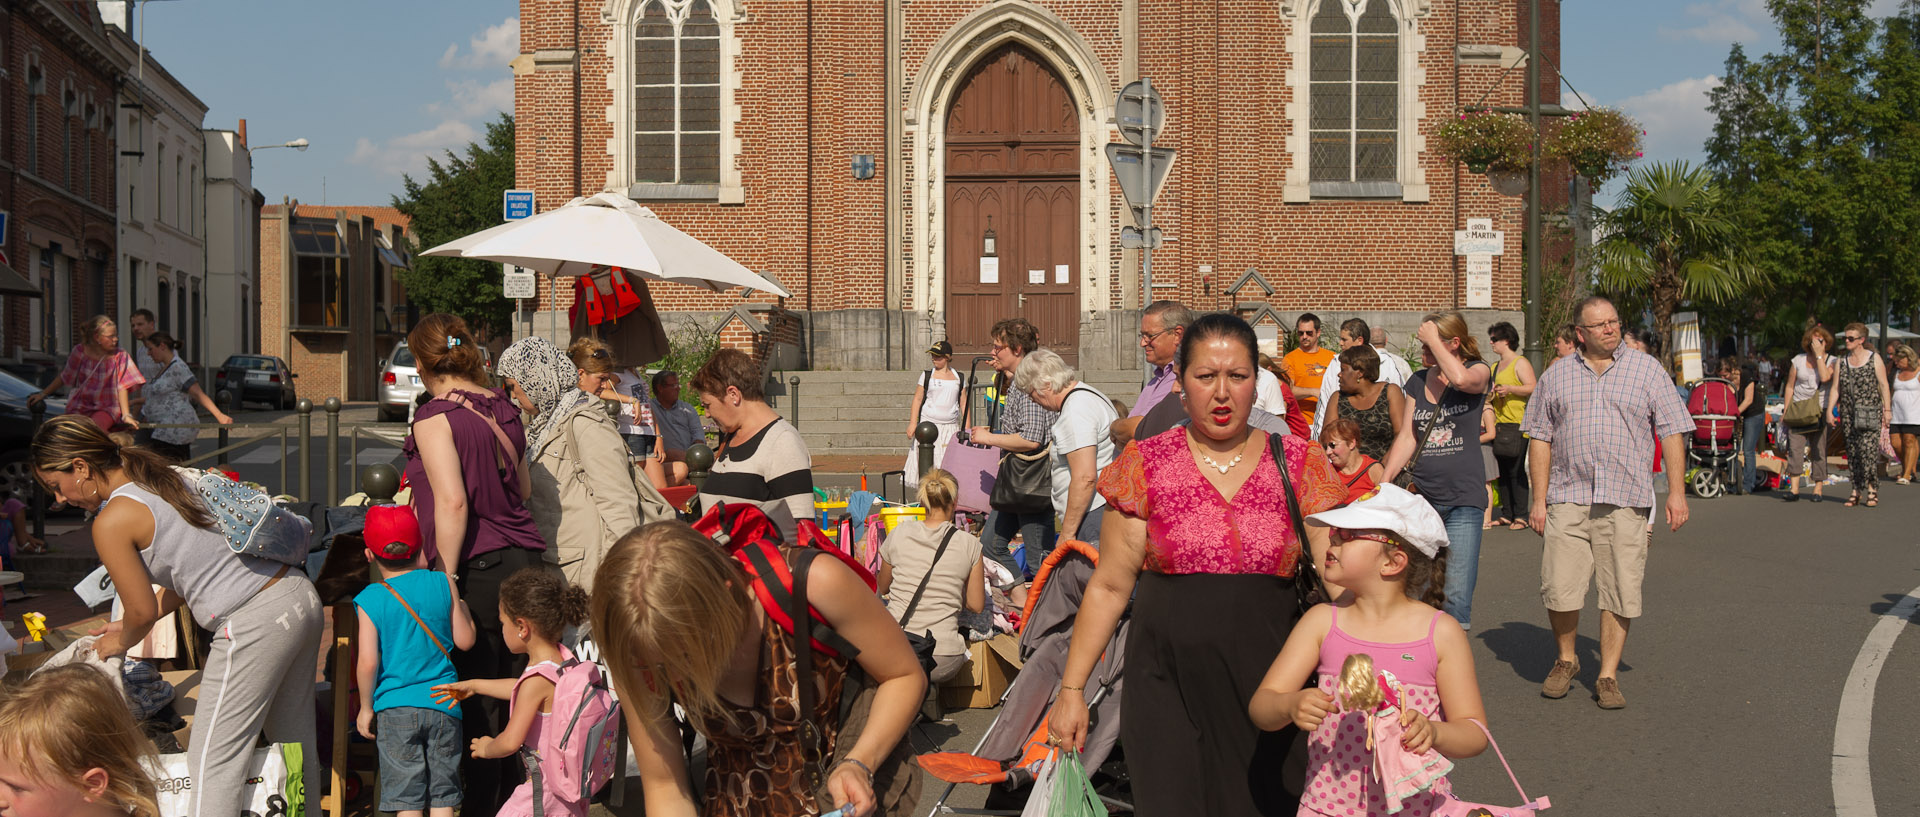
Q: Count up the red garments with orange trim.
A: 1